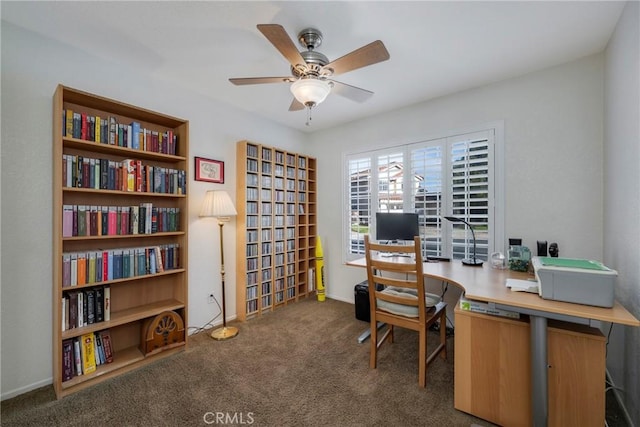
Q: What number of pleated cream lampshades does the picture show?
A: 1